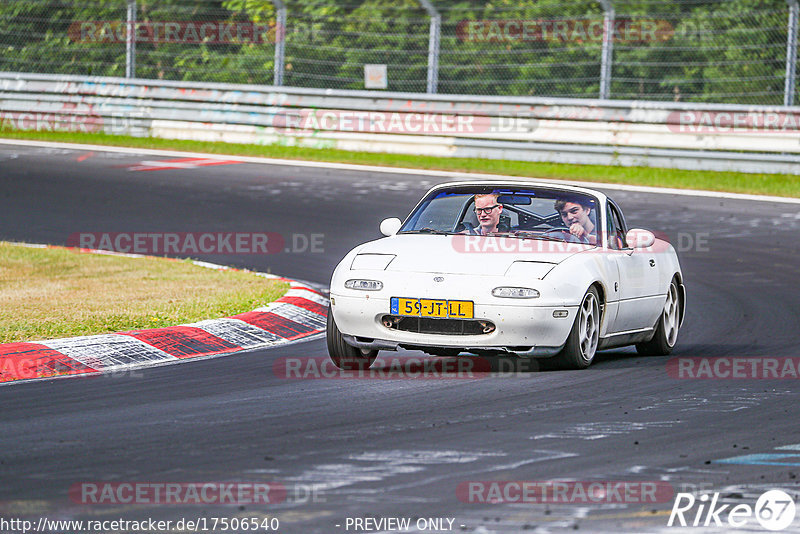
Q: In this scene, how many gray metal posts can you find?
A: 5